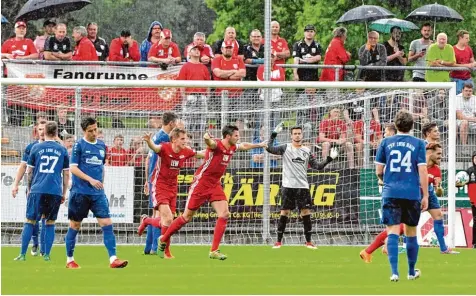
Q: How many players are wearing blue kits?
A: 6